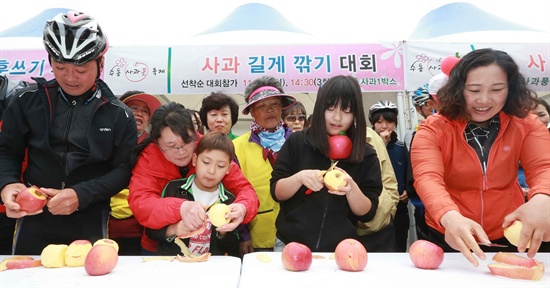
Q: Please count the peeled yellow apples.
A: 6